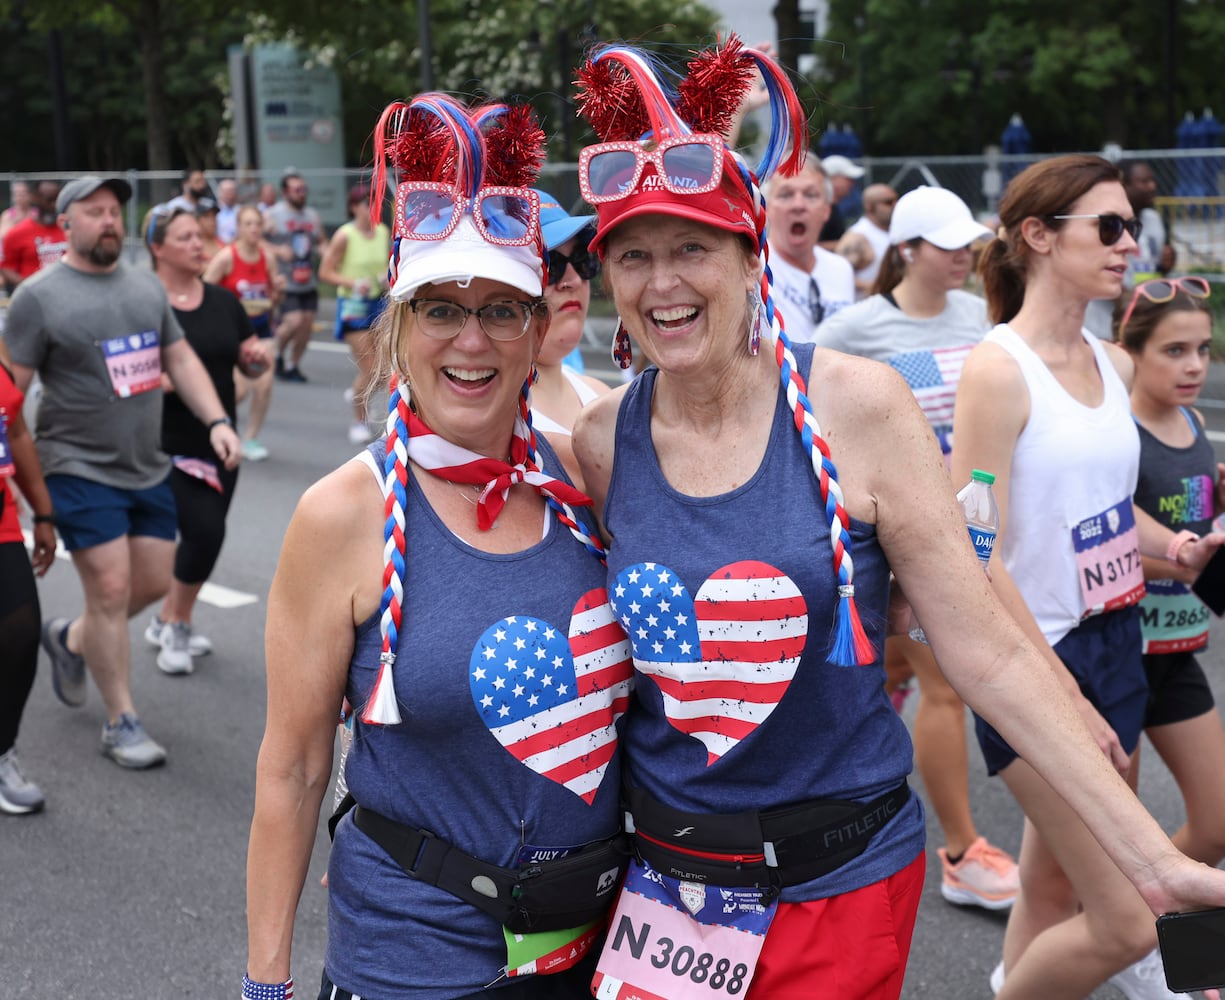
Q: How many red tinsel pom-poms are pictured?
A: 4